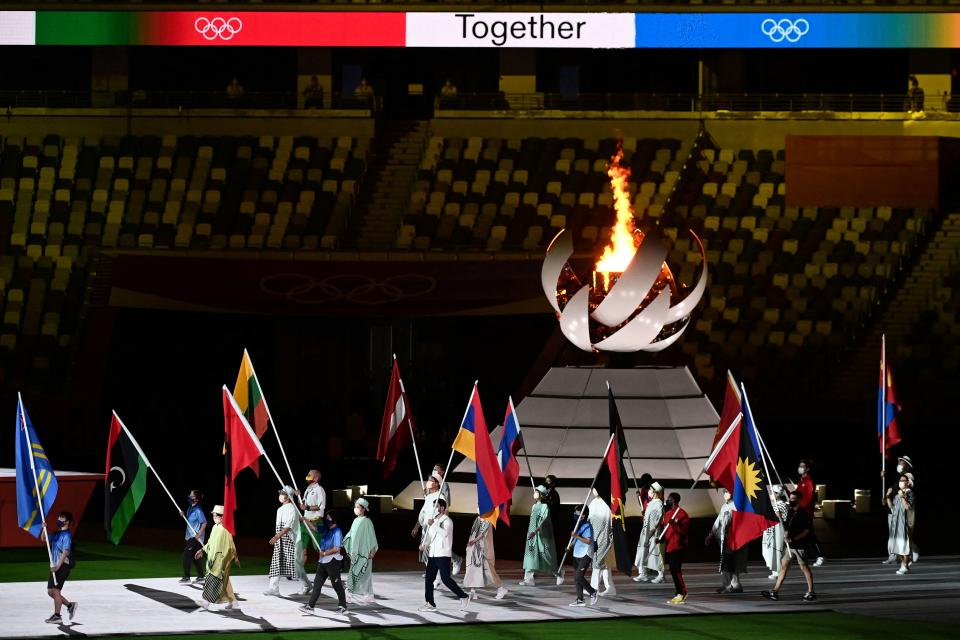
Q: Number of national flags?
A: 13